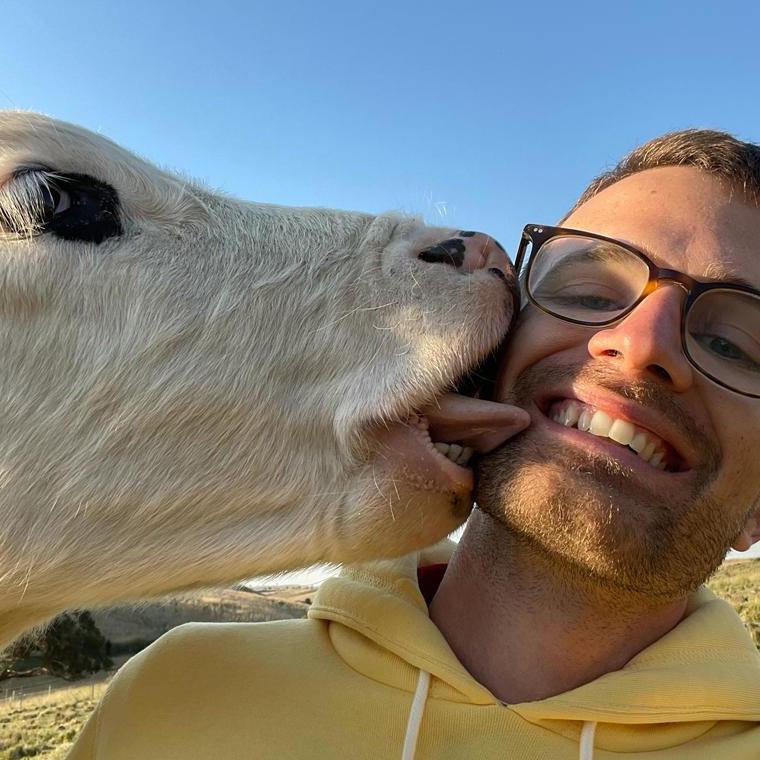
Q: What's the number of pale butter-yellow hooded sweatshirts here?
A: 1